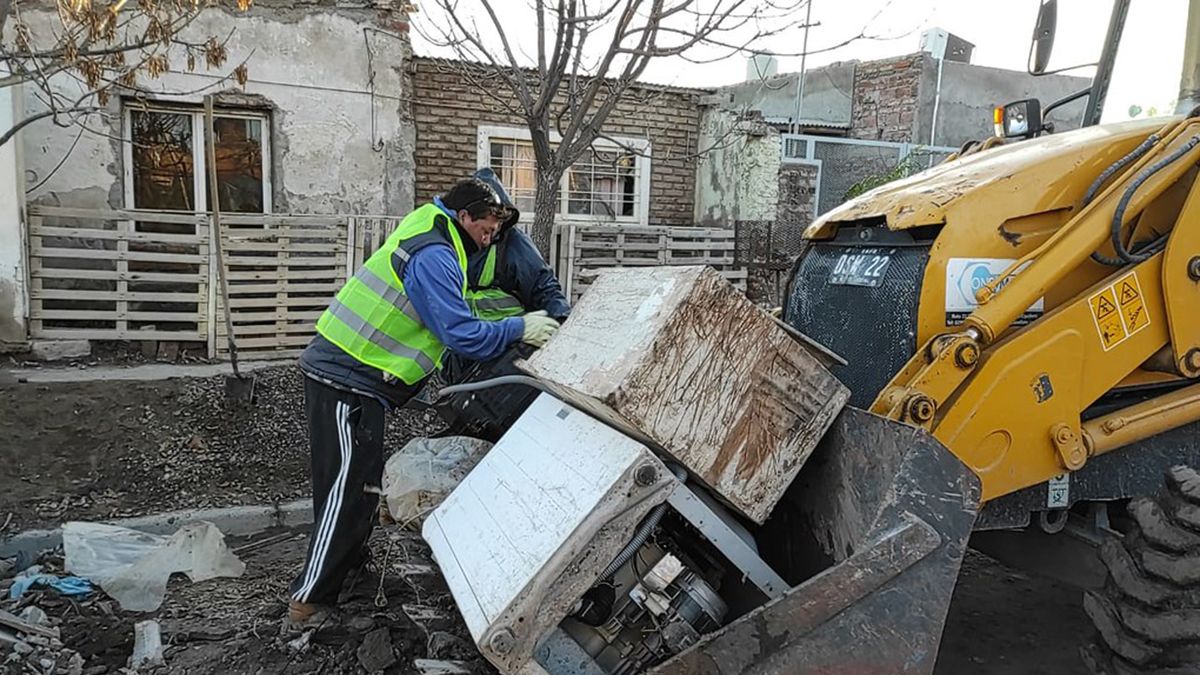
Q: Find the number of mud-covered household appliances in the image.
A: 2